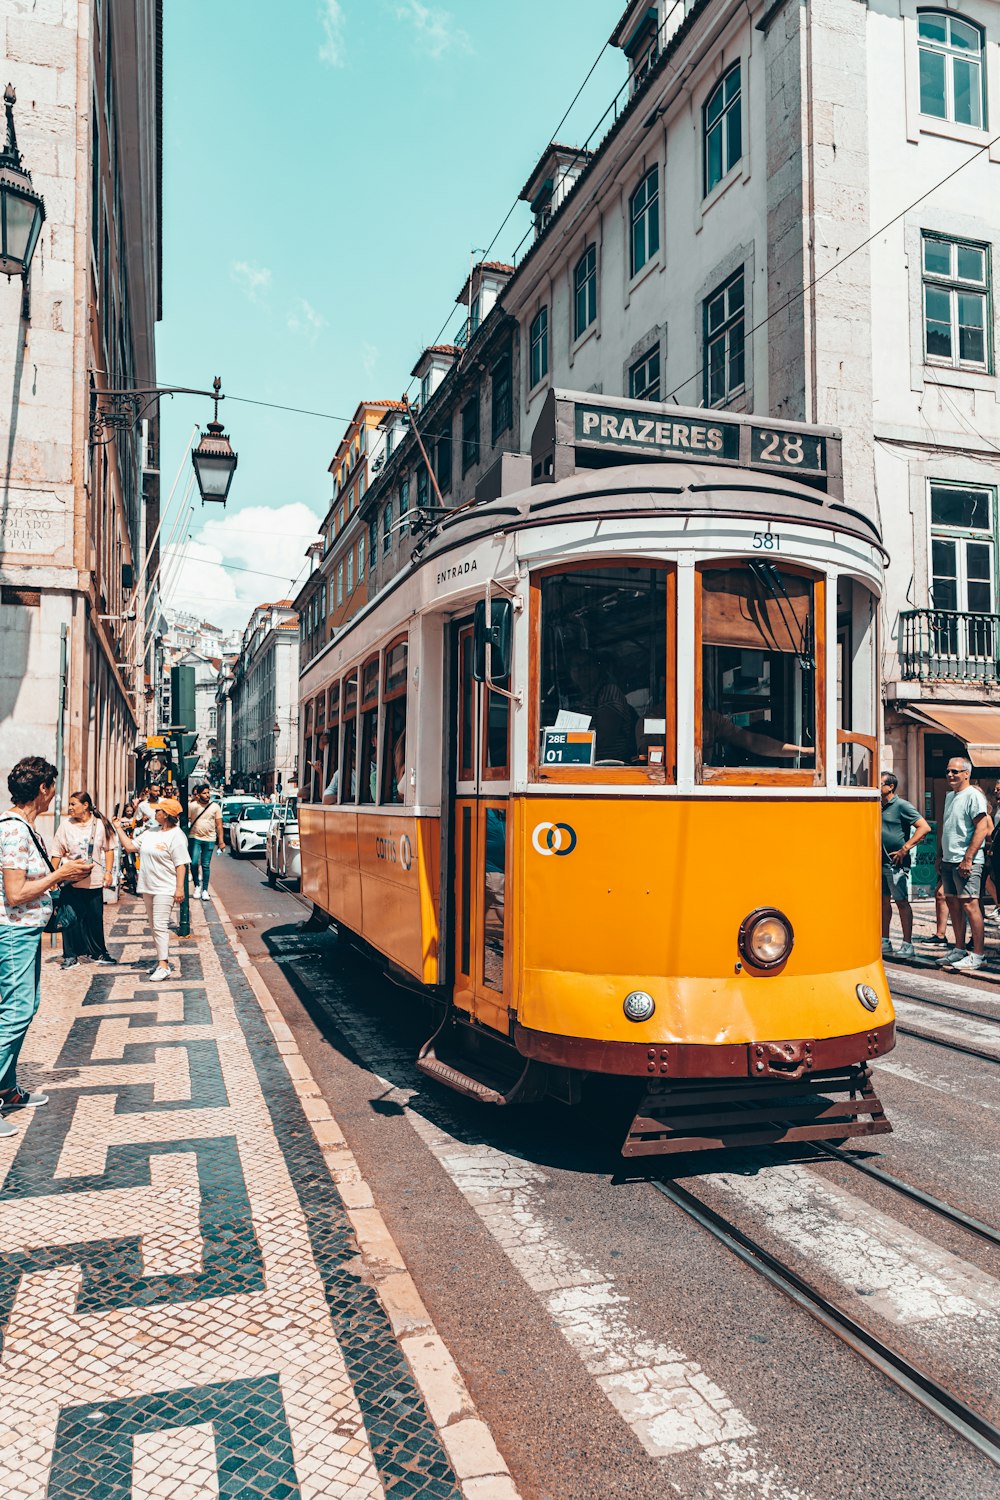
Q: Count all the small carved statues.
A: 0